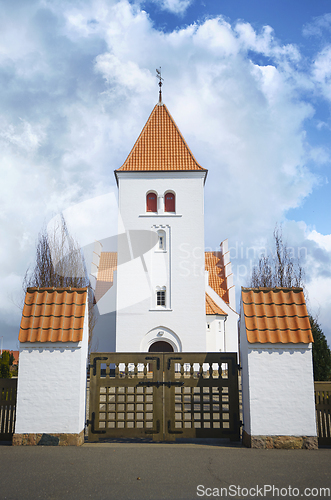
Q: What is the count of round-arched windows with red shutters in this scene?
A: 2